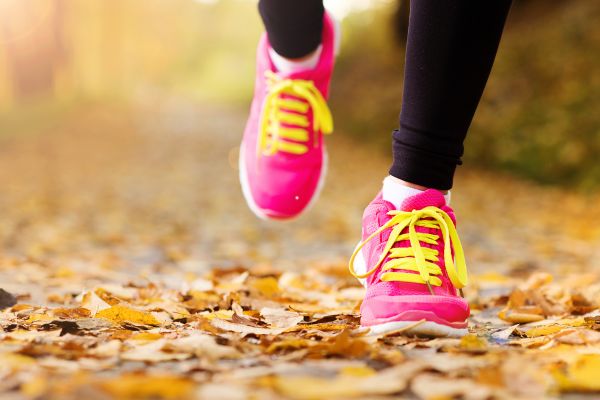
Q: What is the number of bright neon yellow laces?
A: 2